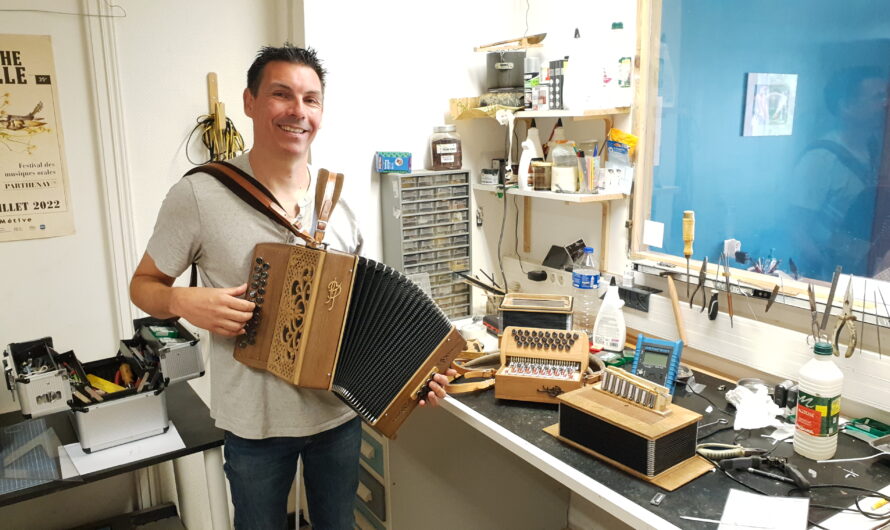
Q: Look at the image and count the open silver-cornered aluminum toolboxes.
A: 1